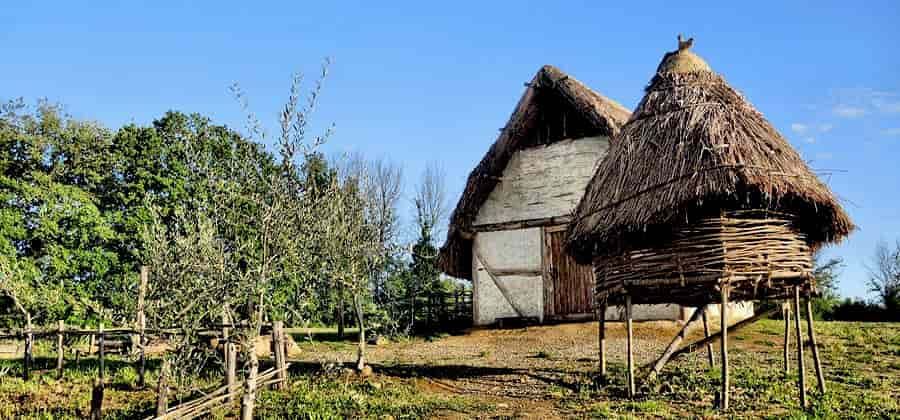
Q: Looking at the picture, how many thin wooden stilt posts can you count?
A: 7